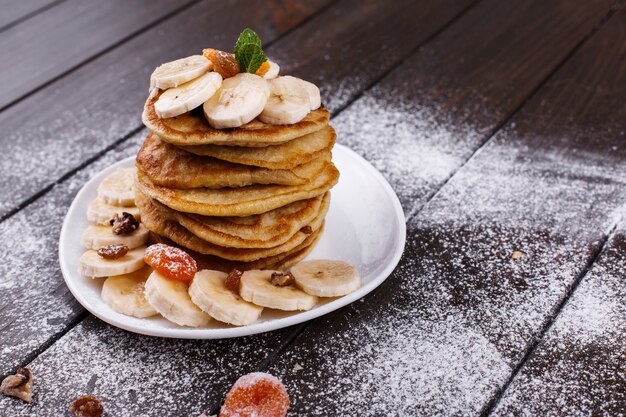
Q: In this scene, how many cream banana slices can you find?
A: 15